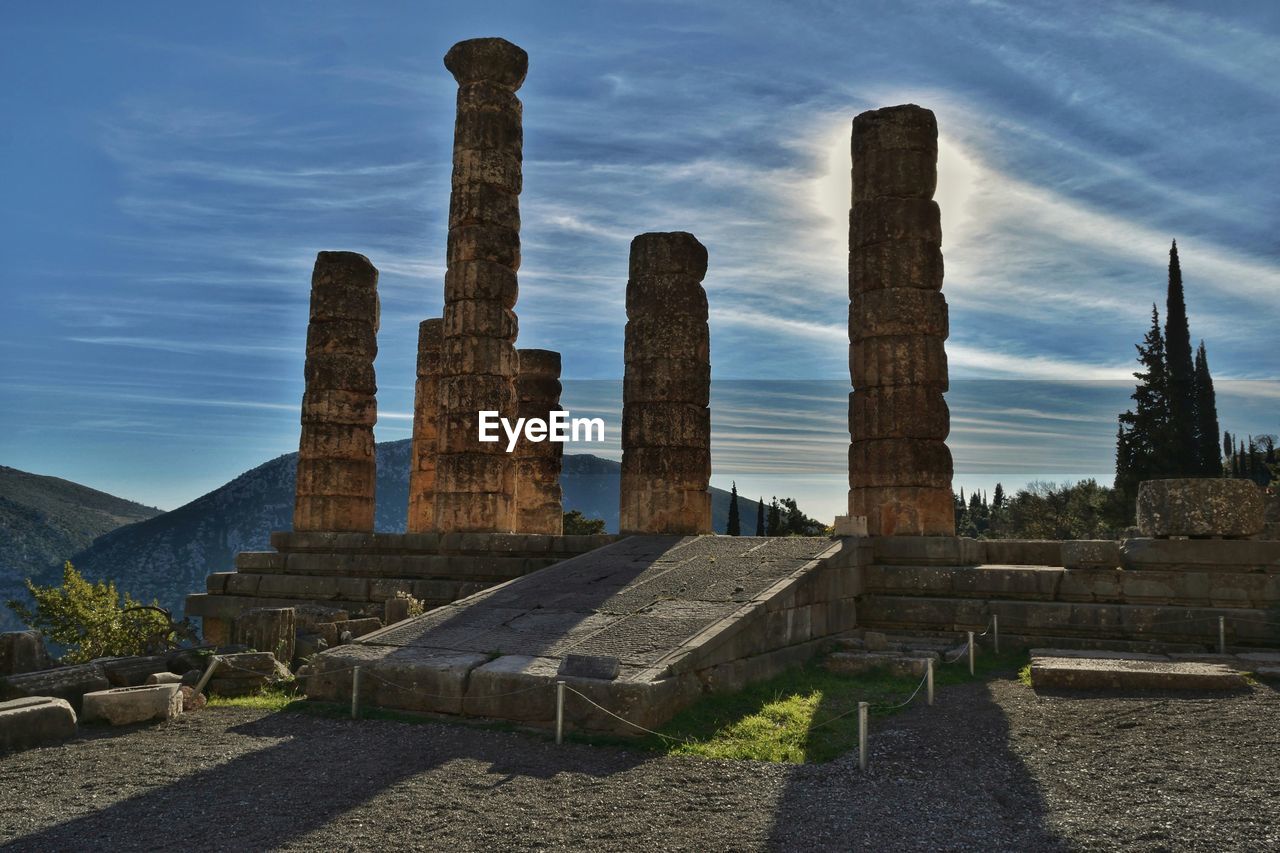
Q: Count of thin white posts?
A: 8